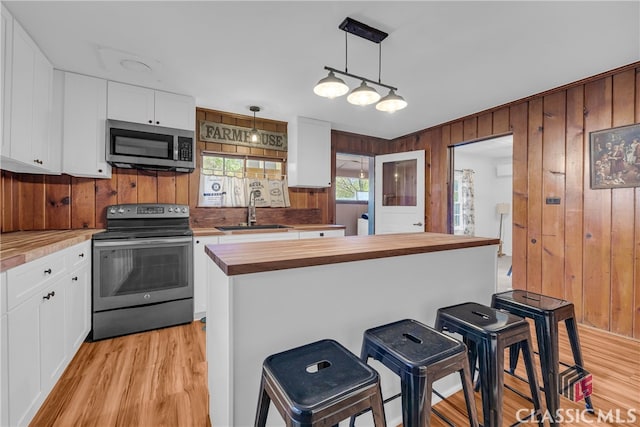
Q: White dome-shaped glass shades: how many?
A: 3